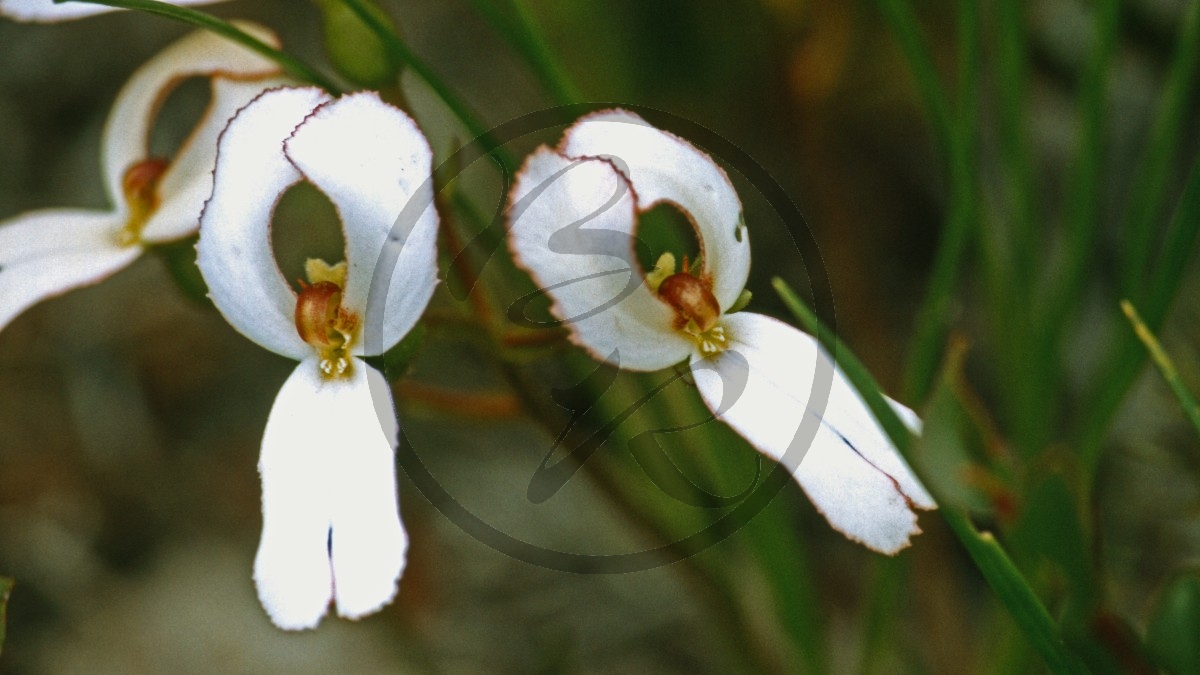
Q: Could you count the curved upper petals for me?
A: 6